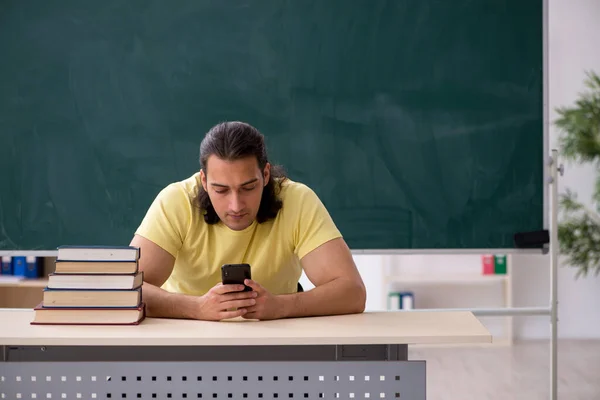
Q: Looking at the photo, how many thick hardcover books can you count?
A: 5